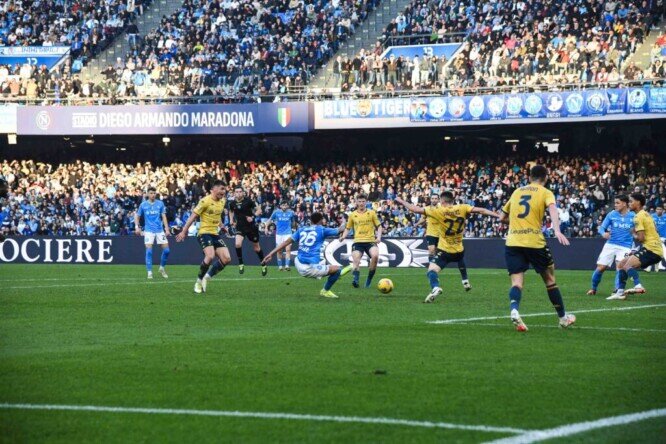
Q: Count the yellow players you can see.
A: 6